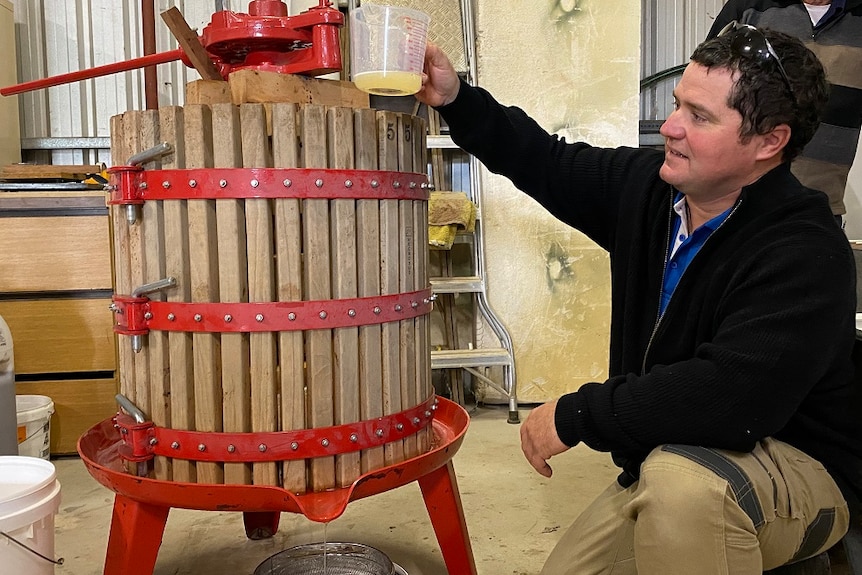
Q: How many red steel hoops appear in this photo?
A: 3